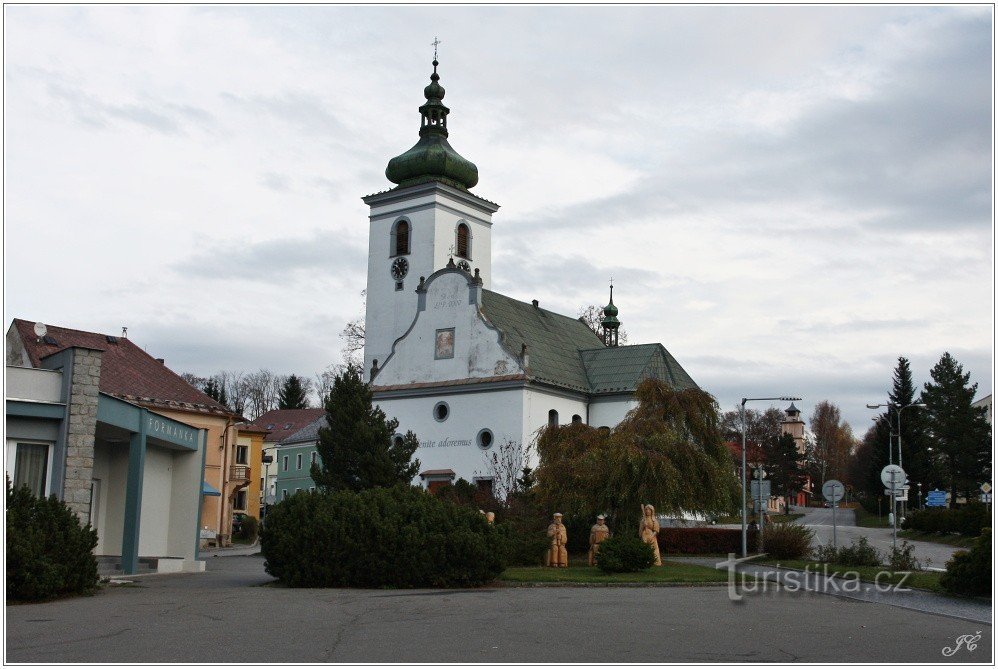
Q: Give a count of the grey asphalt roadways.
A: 2